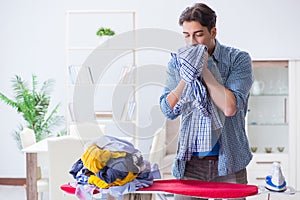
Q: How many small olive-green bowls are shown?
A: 3